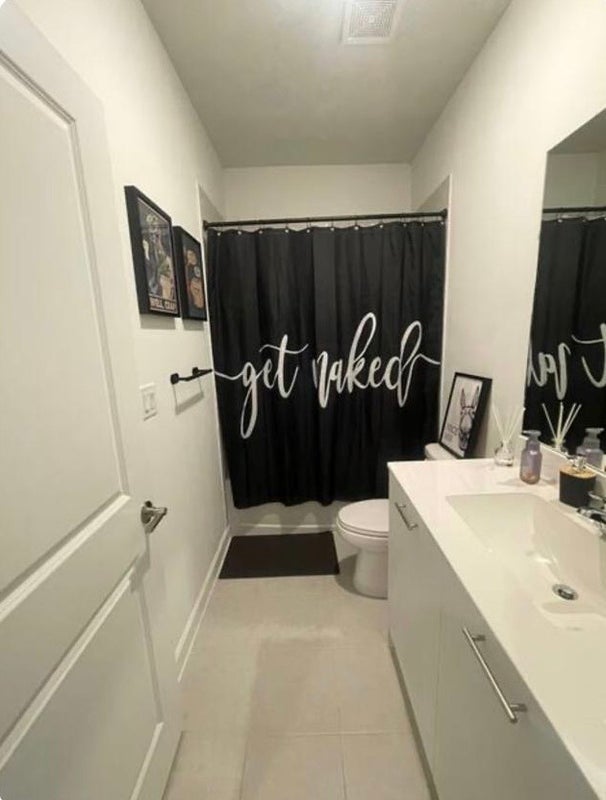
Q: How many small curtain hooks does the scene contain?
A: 11